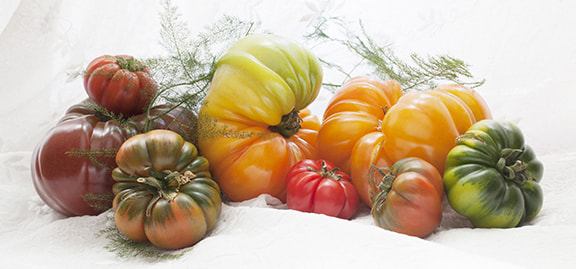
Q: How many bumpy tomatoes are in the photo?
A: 8